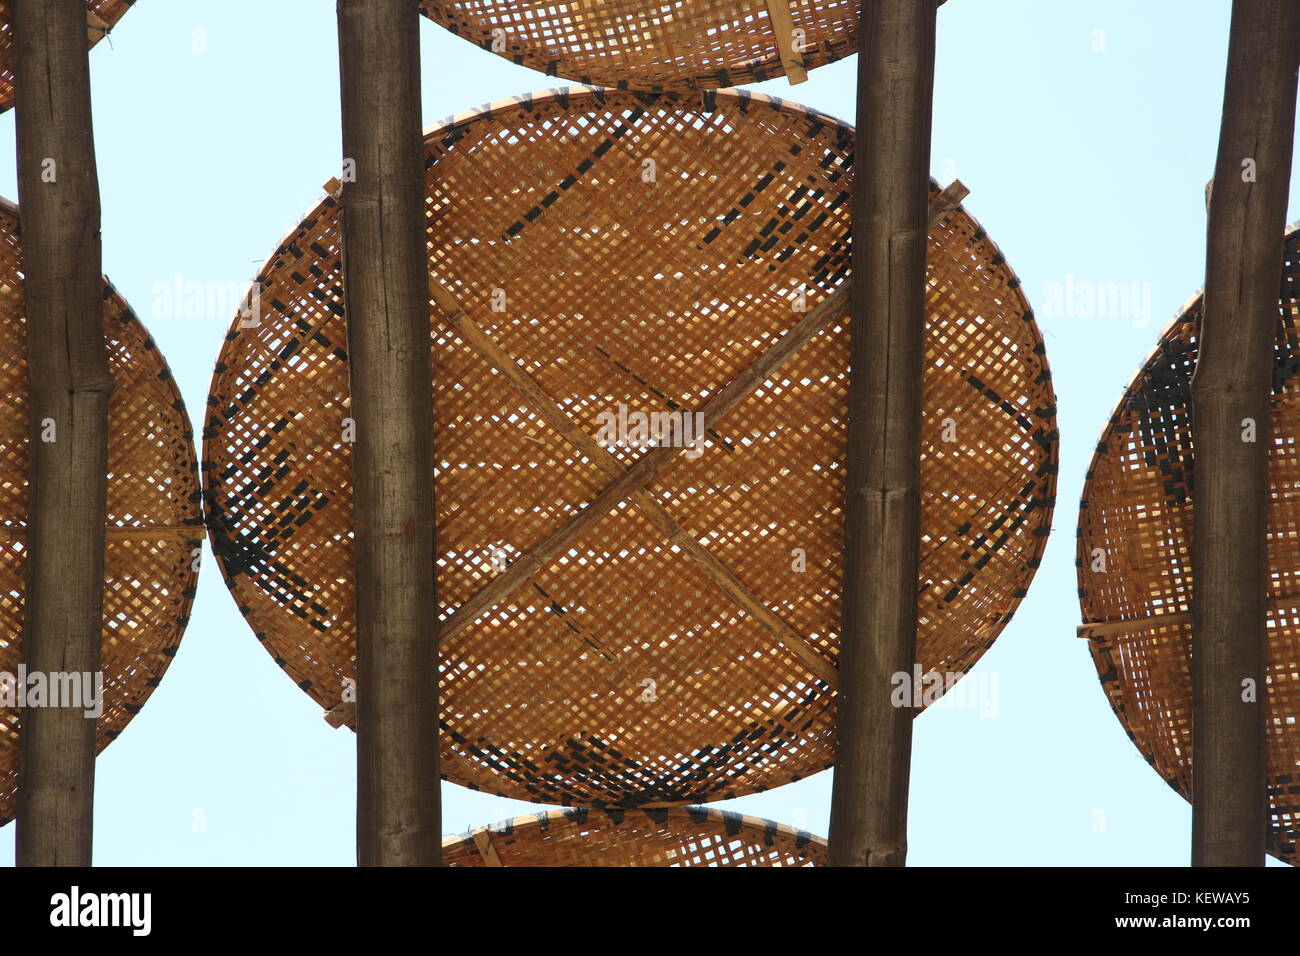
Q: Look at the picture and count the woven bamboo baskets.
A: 6